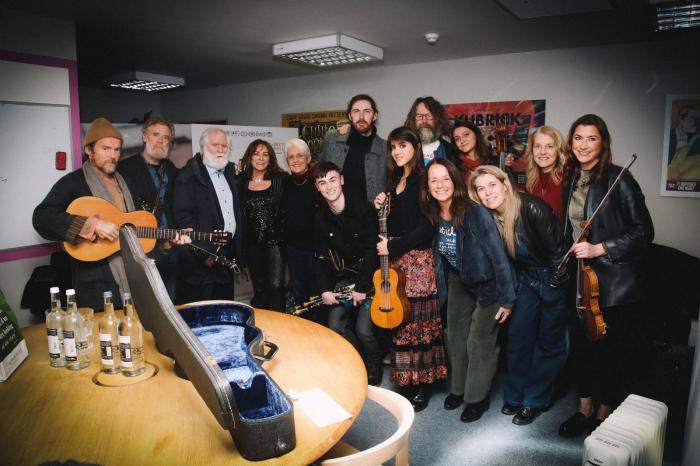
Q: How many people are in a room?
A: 14